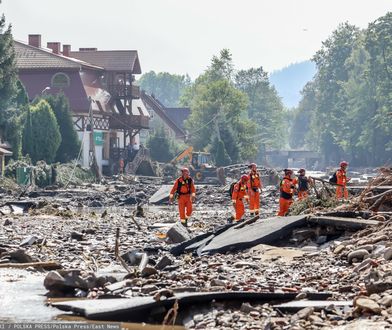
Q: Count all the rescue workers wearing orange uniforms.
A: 6